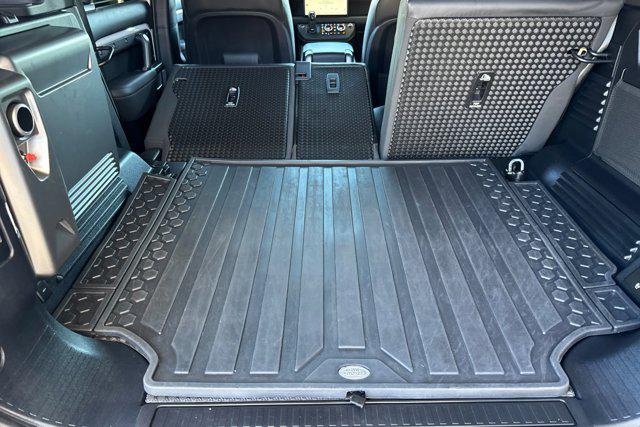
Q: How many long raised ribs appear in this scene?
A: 11